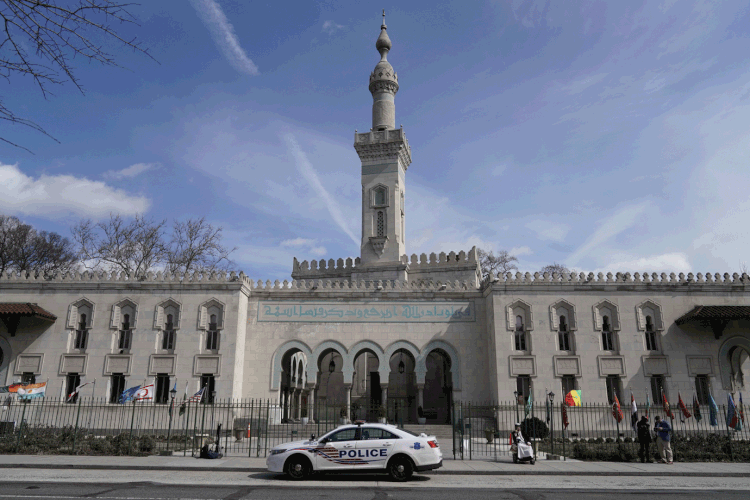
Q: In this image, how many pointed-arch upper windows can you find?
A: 8